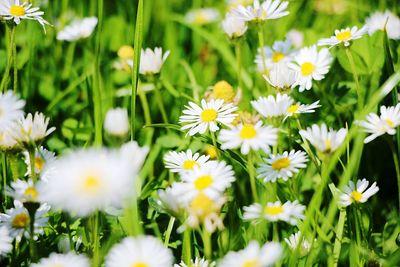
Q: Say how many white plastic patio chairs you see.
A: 0